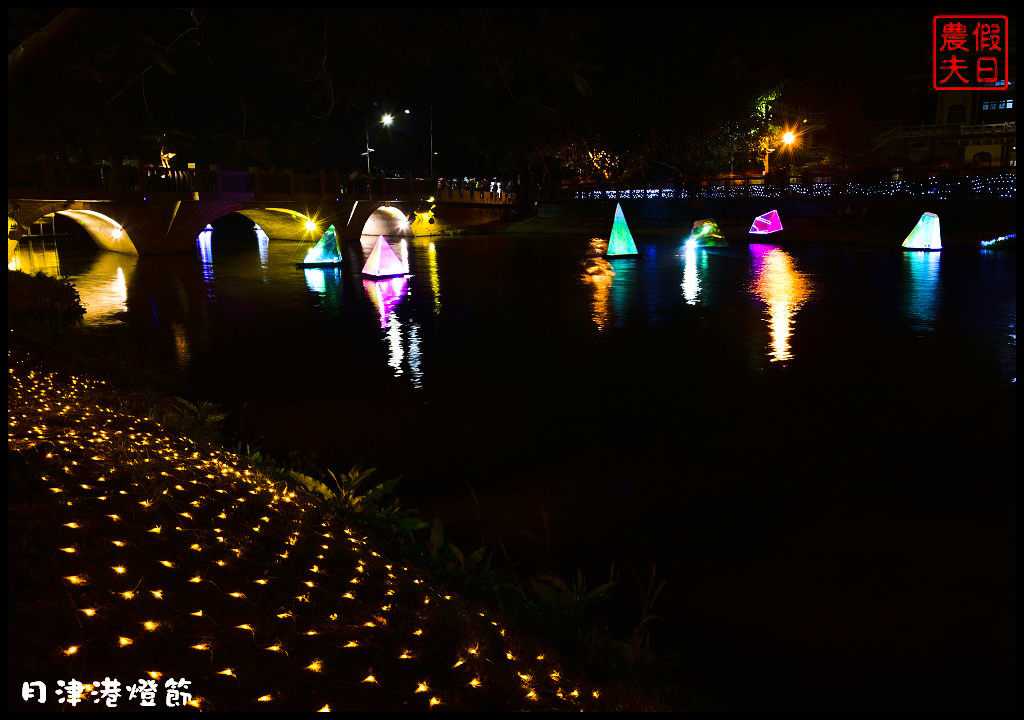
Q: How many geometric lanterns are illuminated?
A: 6